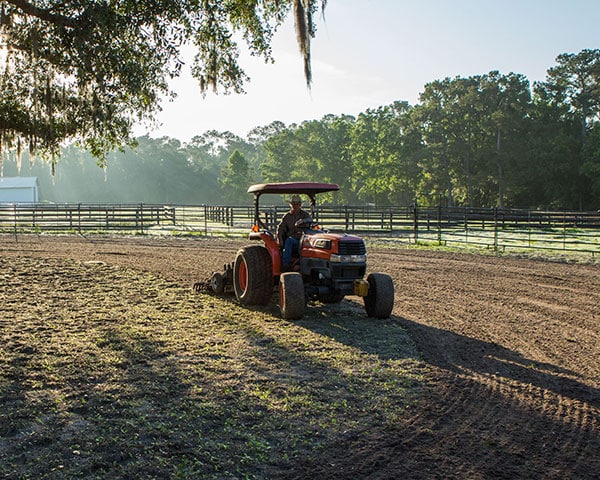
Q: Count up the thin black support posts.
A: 2